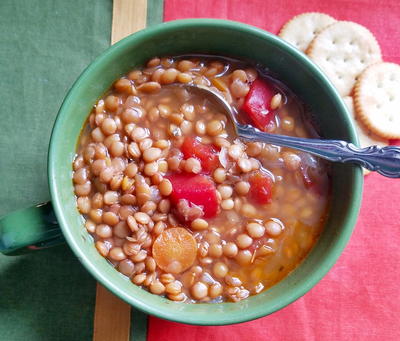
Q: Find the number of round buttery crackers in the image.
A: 4